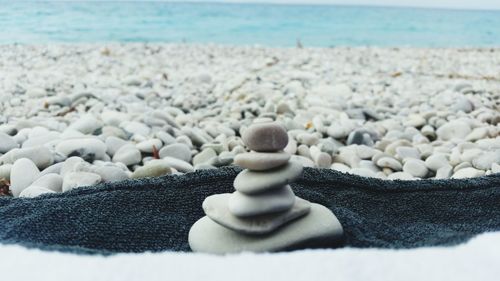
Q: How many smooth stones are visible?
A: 6